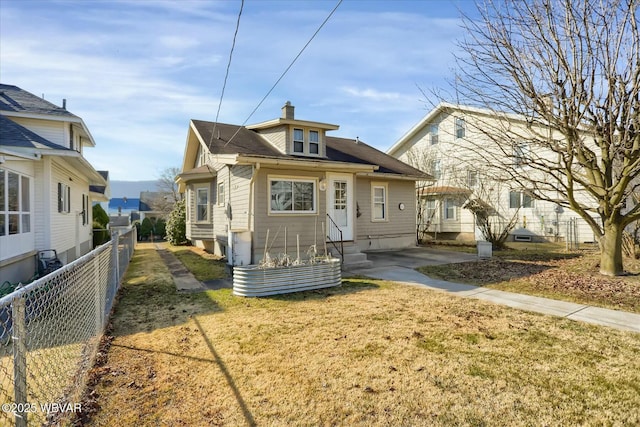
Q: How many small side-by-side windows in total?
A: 2